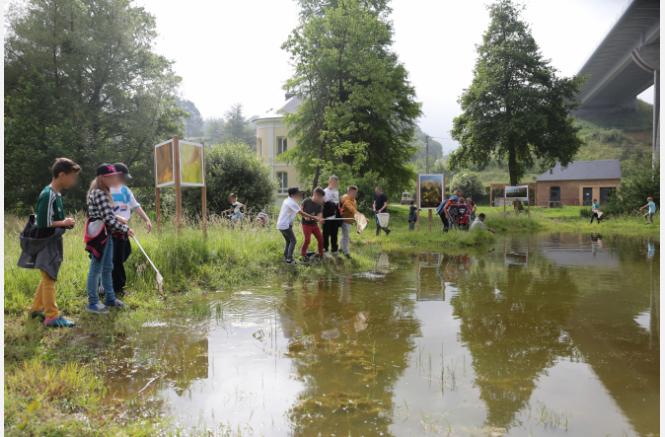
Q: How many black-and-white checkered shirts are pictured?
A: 1